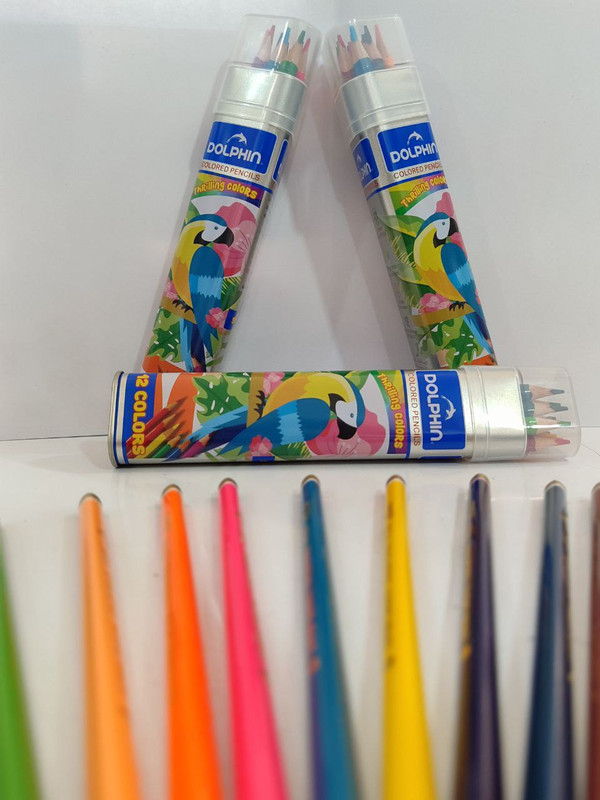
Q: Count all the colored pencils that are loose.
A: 9